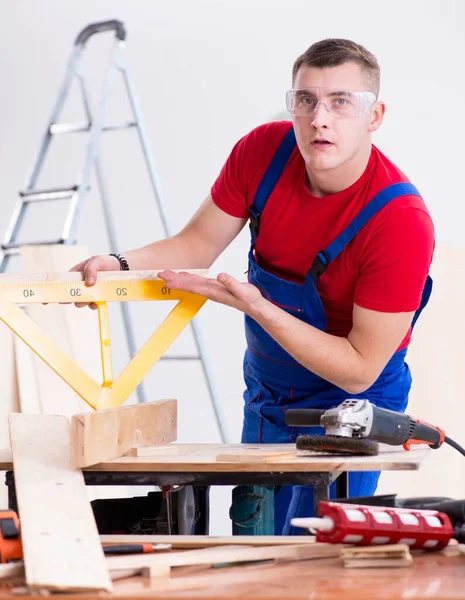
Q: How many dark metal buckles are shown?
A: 2